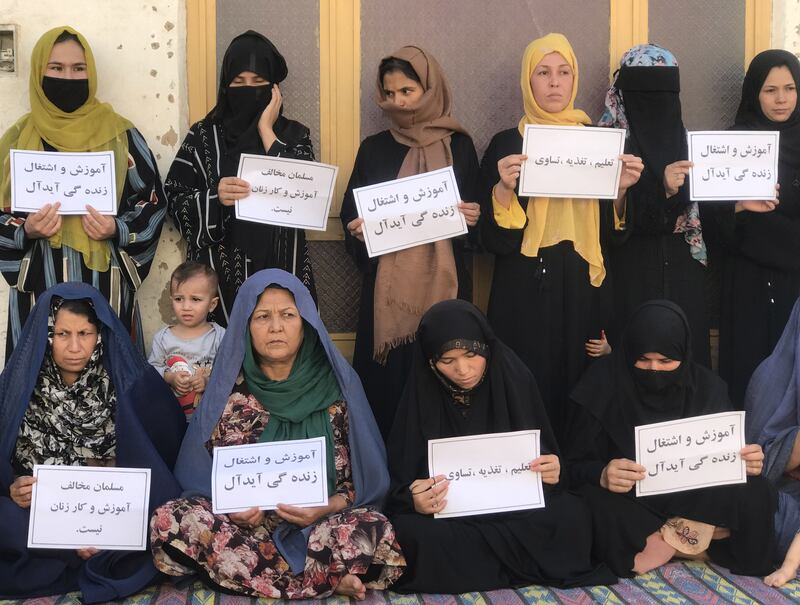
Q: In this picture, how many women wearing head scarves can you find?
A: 10